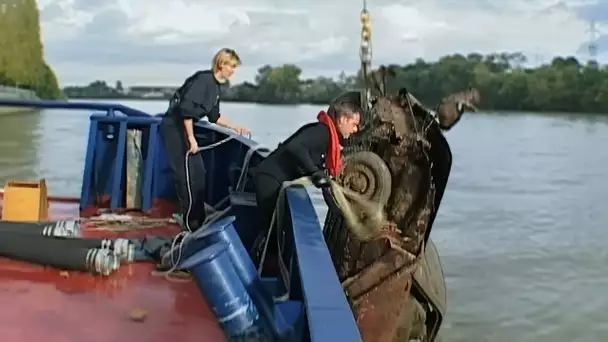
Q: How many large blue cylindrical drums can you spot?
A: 2